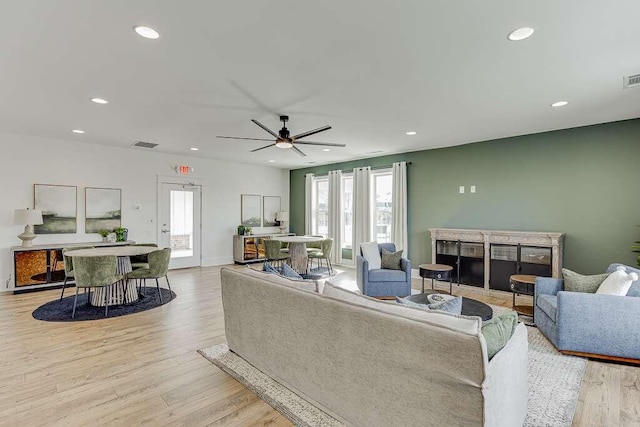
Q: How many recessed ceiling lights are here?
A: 9